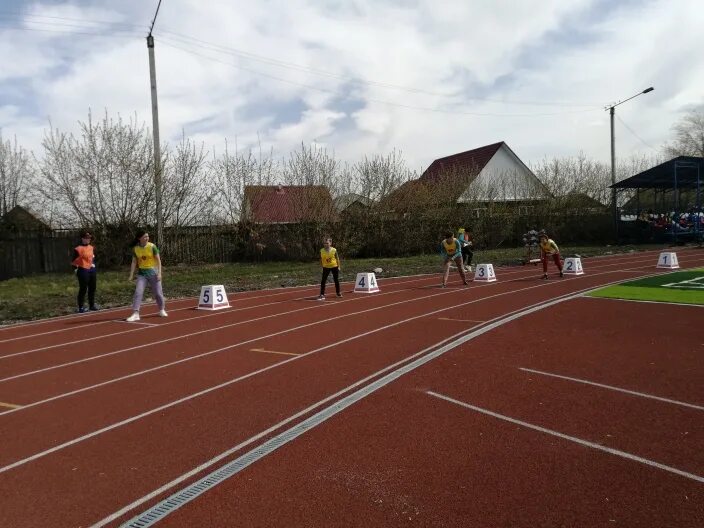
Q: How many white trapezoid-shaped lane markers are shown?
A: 5